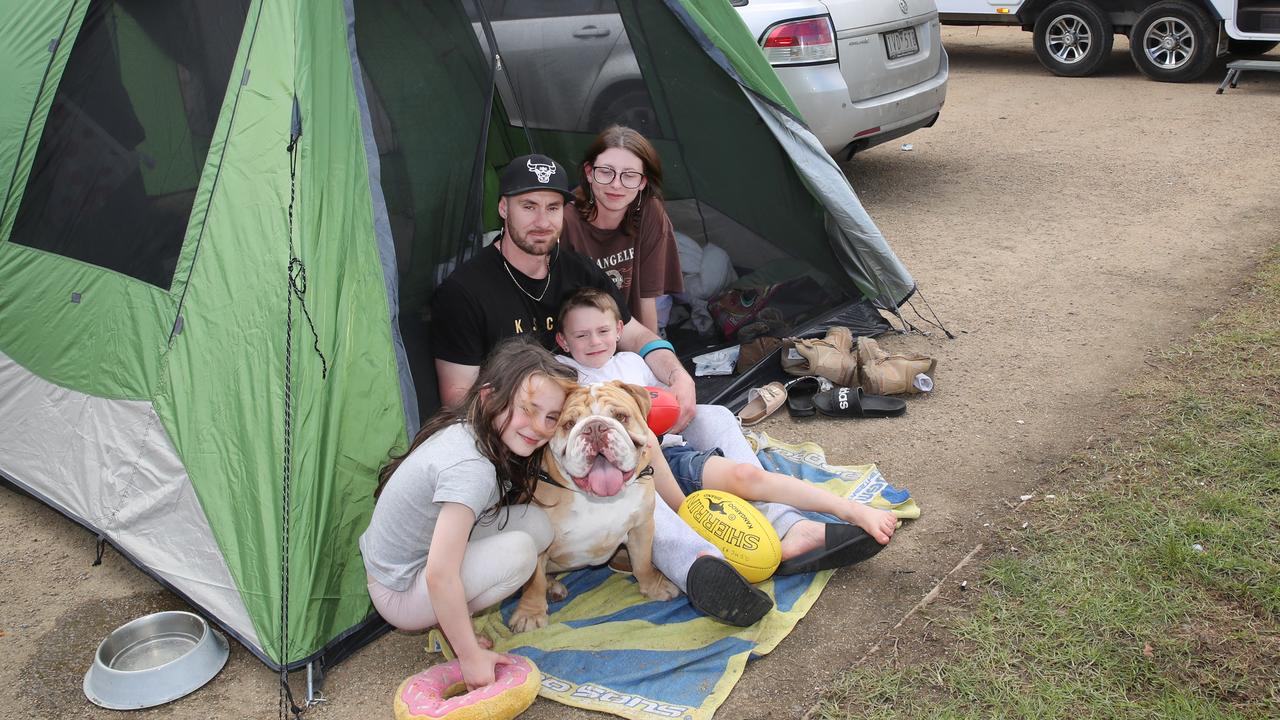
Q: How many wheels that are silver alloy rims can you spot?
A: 2